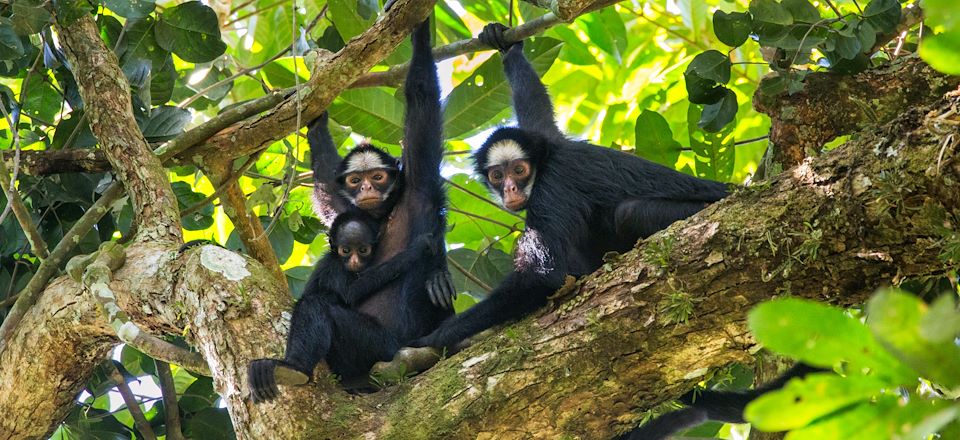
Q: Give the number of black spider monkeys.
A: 3